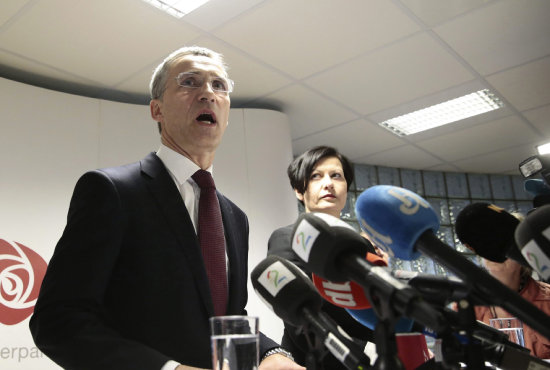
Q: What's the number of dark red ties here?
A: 1